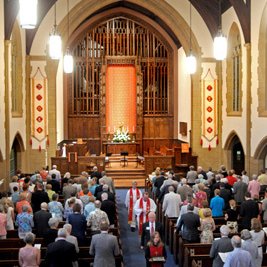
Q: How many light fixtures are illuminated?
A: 5